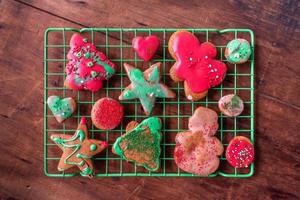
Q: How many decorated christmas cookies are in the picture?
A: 12